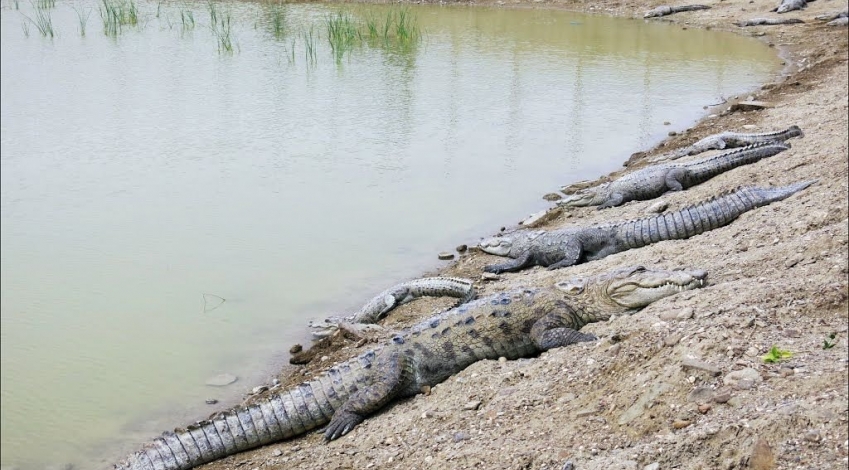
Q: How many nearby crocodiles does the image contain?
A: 5